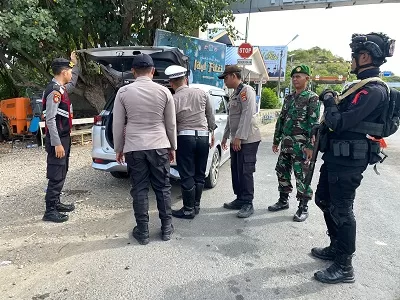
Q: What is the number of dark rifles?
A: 1